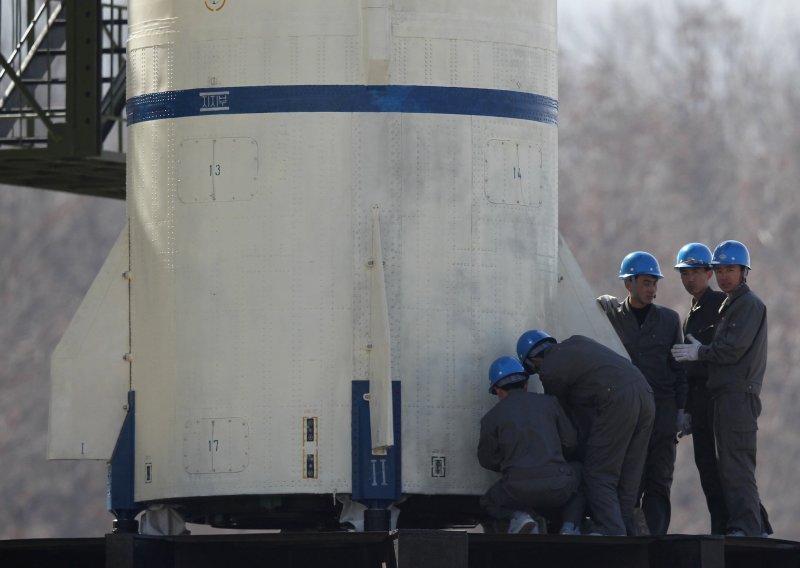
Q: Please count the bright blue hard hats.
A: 5